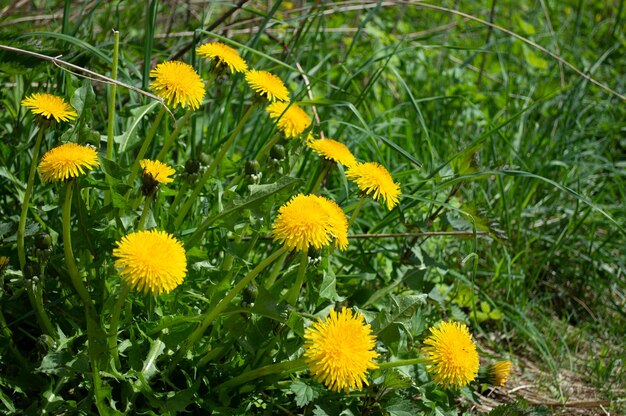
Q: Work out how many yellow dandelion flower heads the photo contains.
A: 15